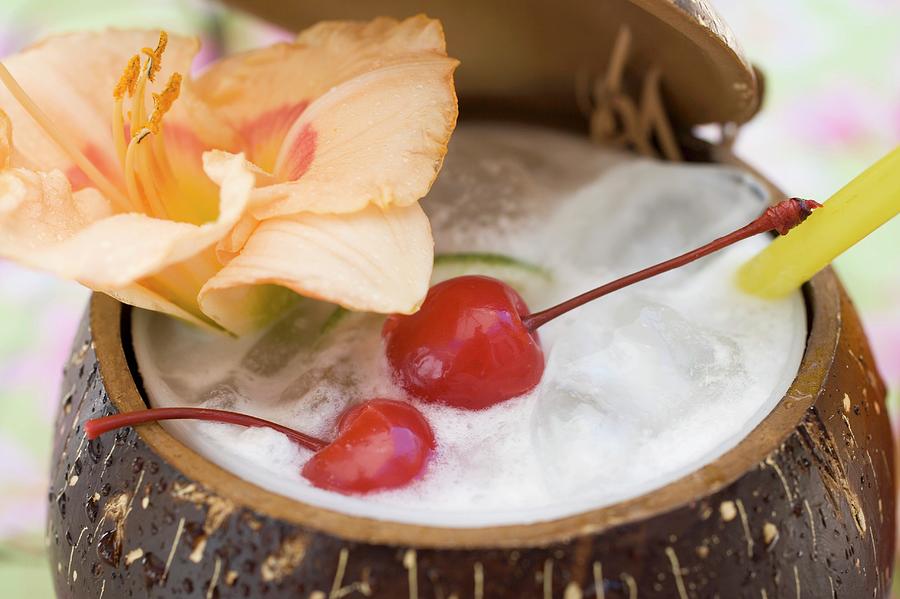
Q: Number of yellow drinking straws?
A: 1